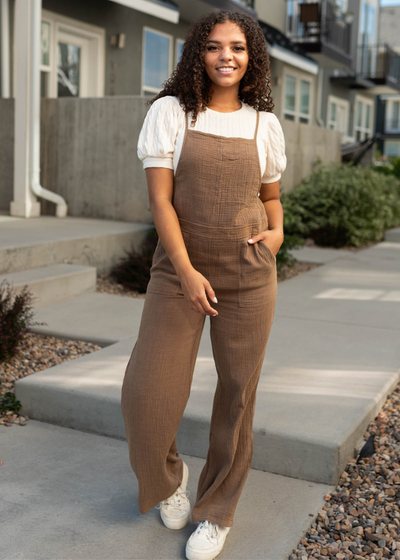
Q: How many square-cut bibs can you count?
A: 1